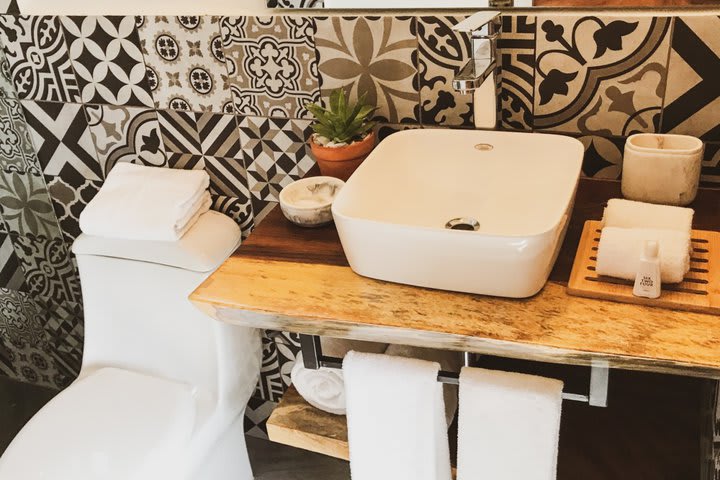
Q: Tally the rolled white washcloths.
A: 2